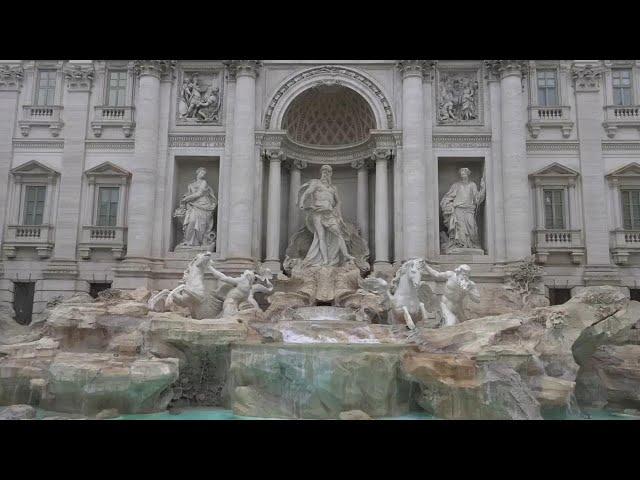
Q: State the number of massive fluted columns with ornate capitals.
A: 4